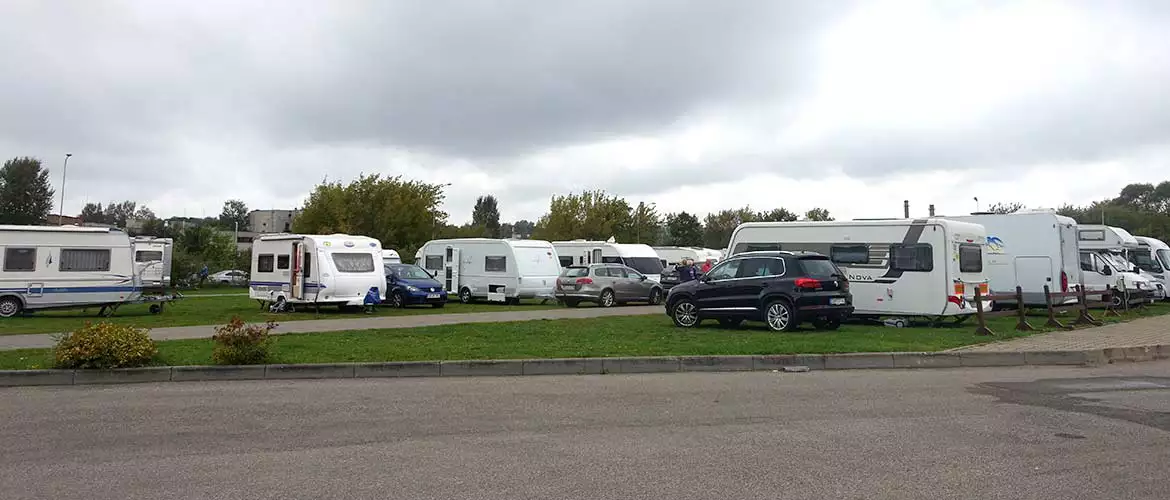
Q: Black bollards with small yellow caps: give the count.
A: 0